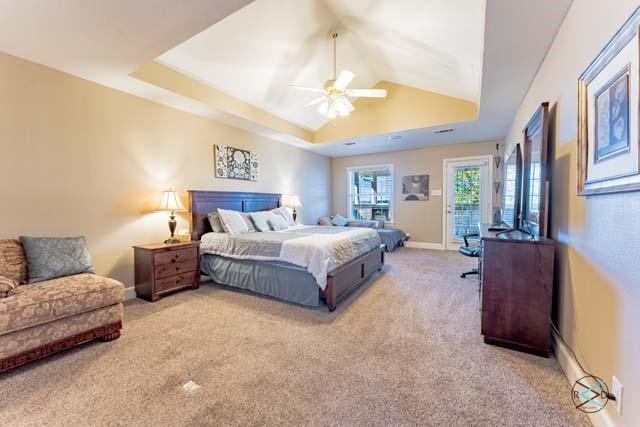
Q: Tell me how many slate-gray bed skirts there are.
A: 1